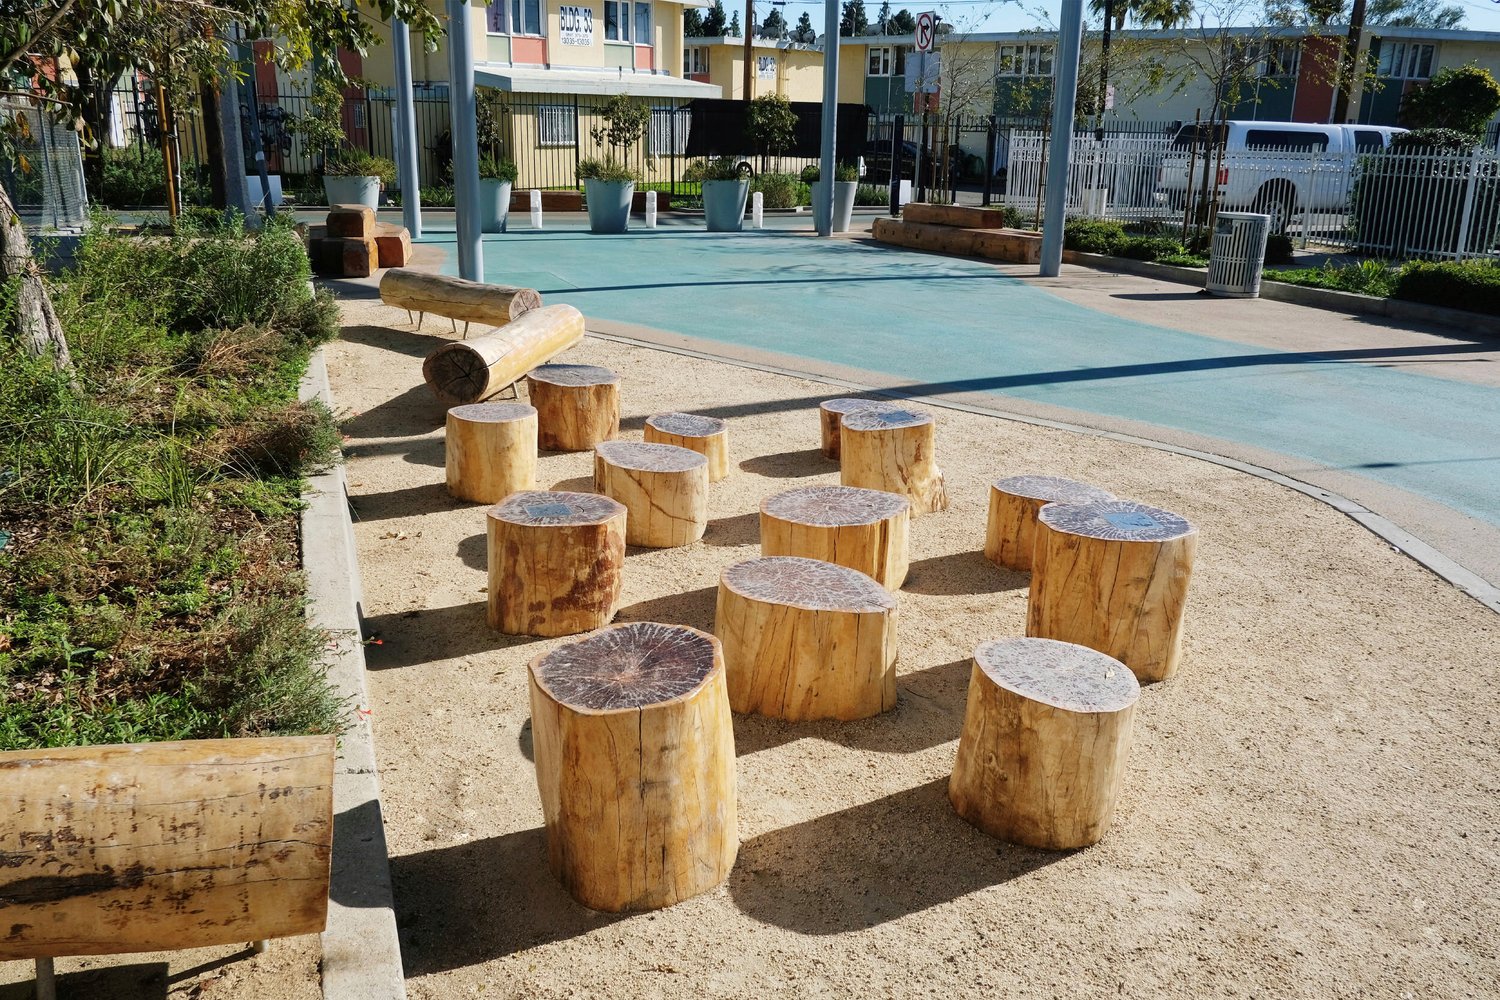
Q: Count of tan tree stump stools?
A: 13